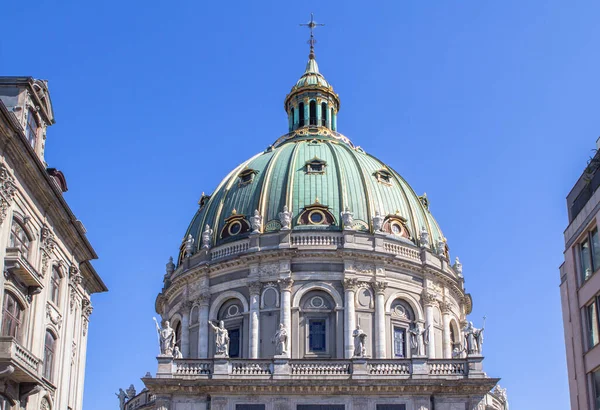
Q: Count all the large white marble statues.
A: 6